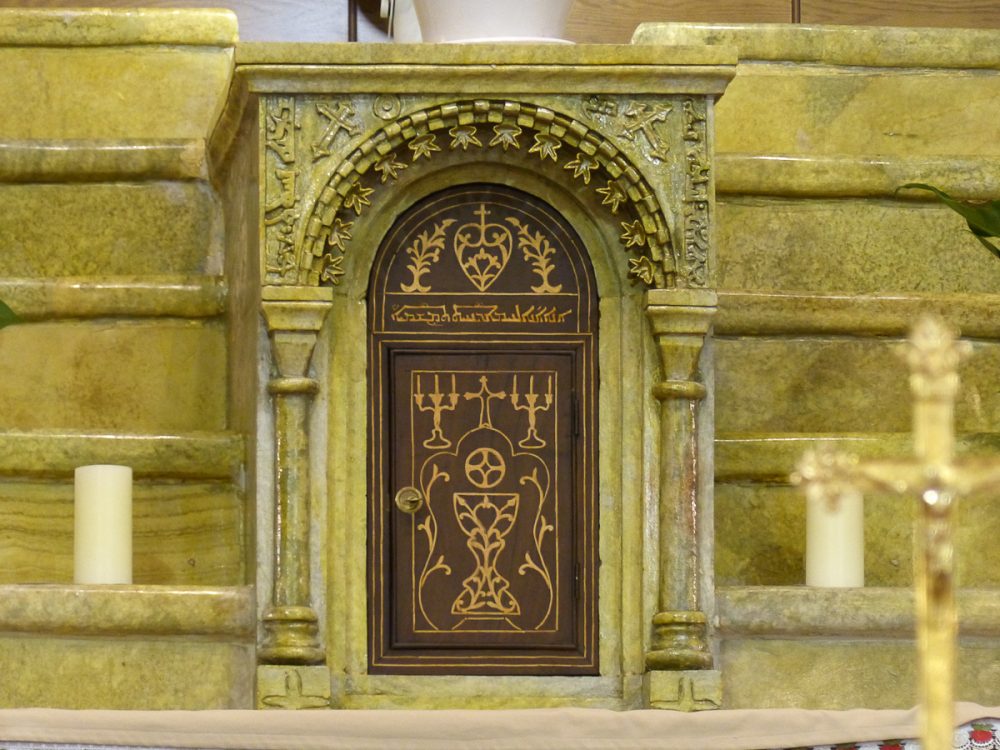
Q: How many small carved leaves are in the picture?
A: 12